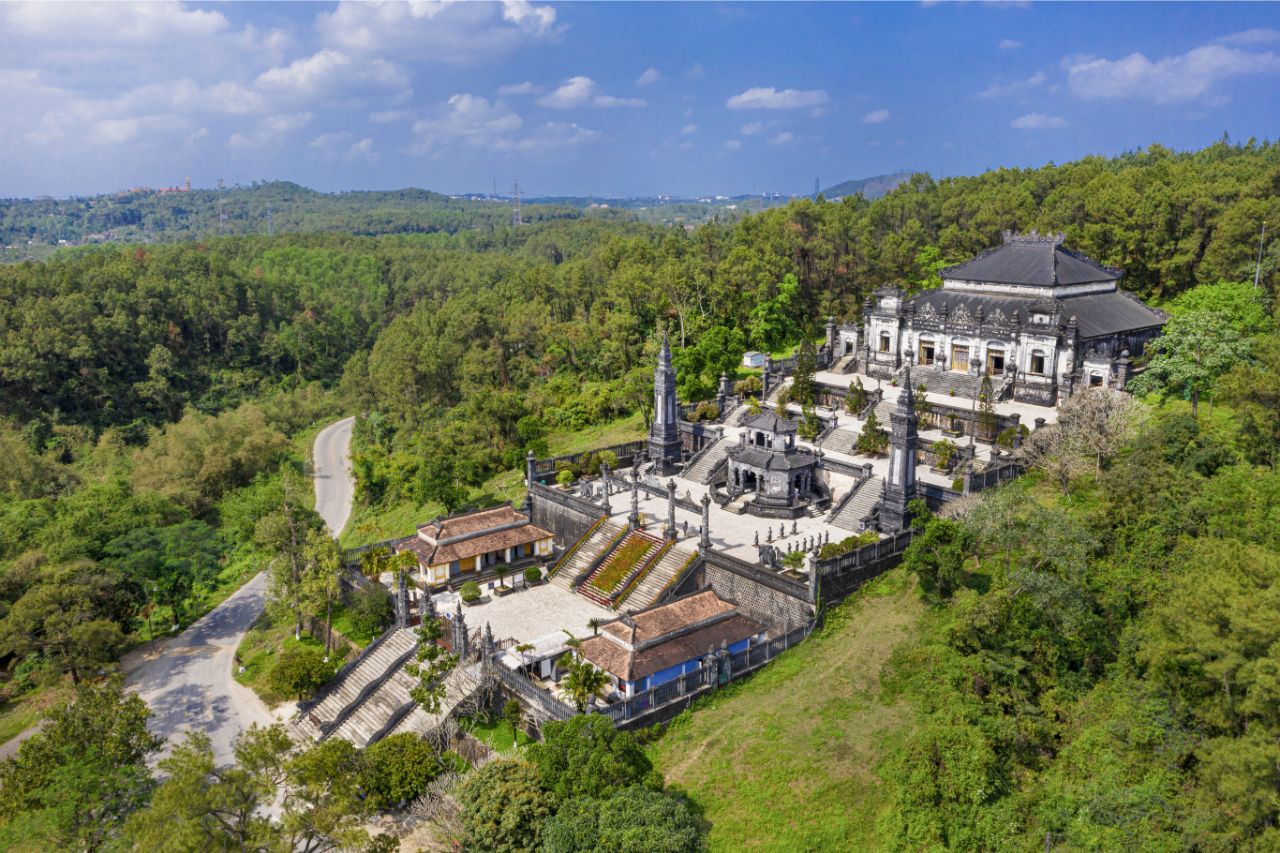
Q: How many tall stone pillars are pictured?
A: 2